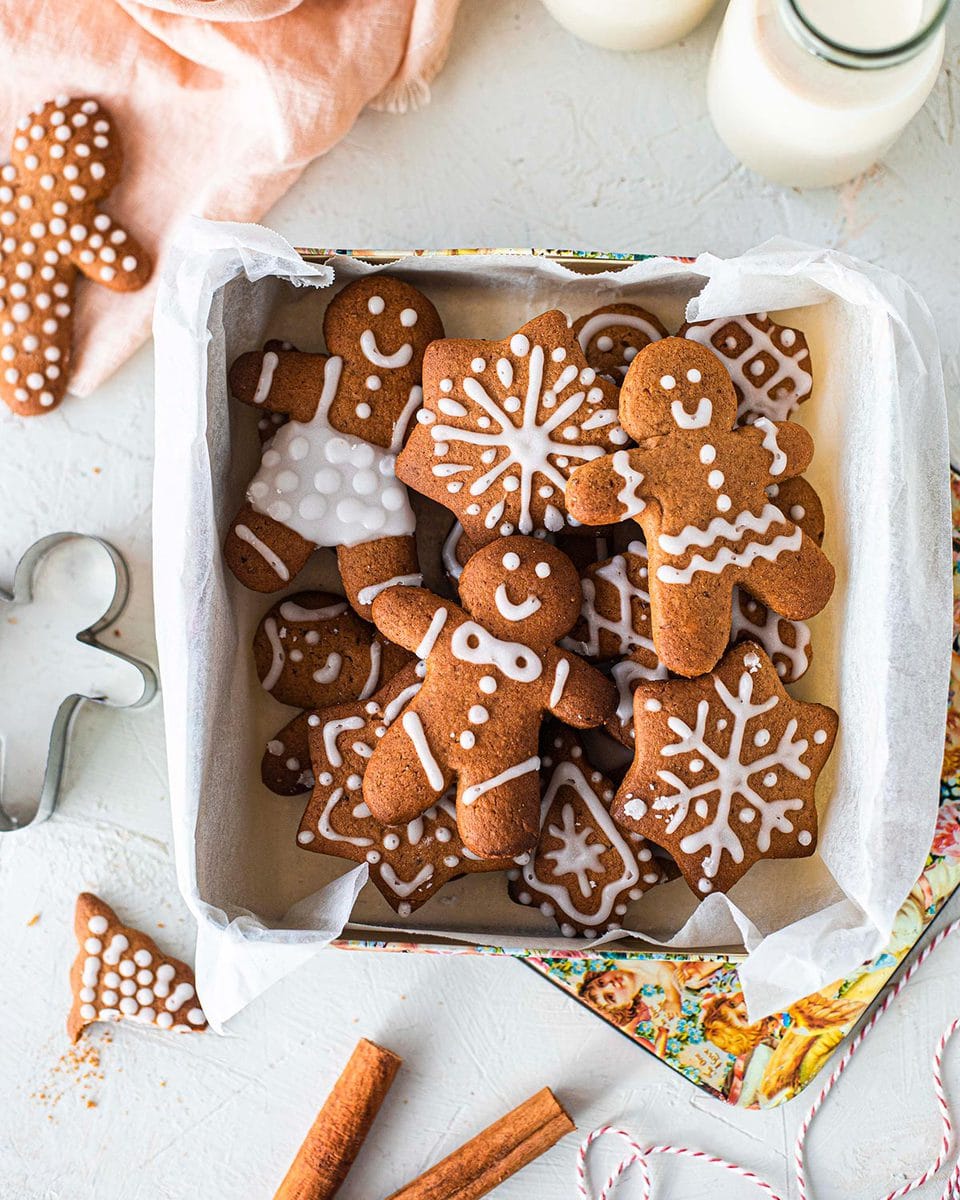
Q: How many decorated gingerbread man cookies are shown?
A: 6